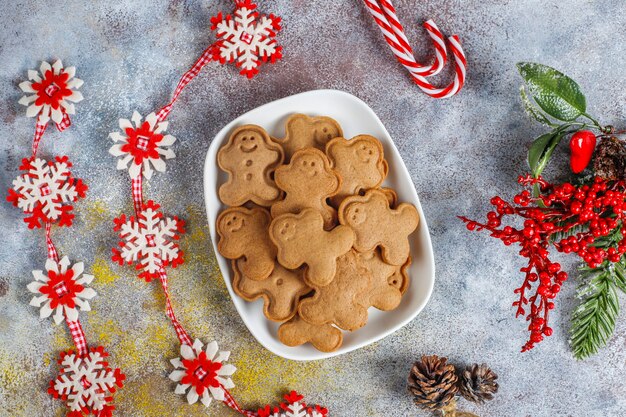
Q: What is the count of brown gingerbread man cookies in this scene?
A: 11